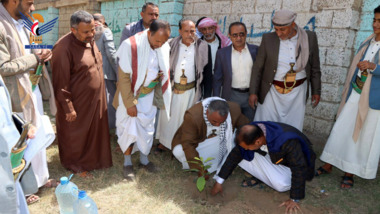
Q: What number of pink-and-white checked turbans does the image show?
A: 1